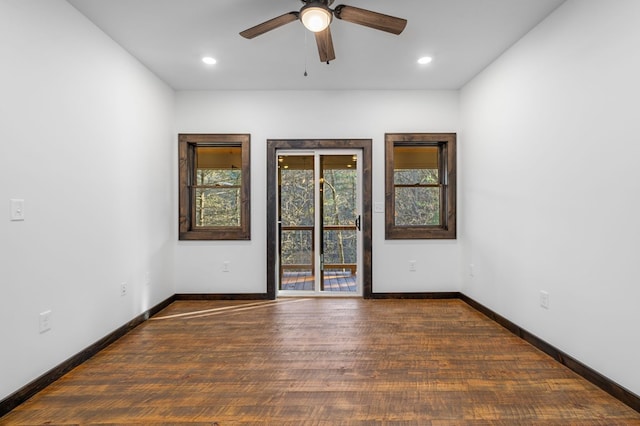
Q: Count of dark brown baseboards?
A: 4